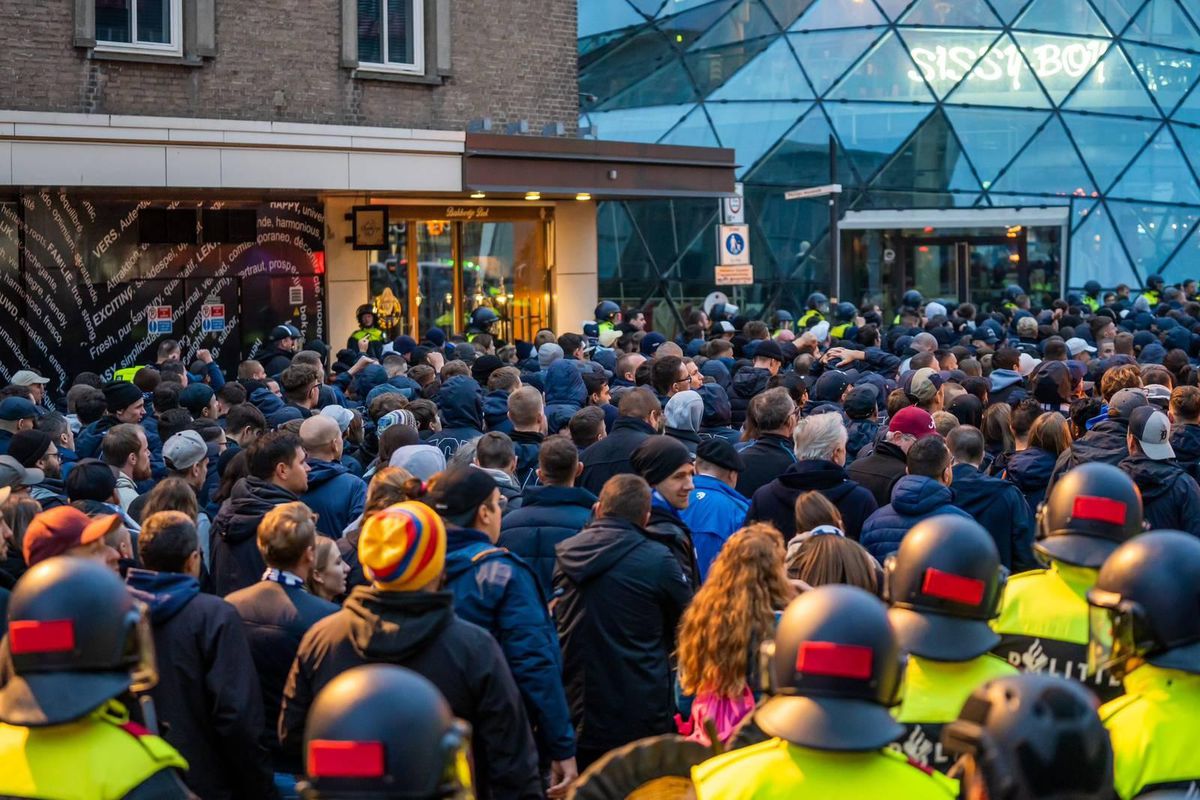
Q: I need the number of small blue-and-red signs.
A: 2